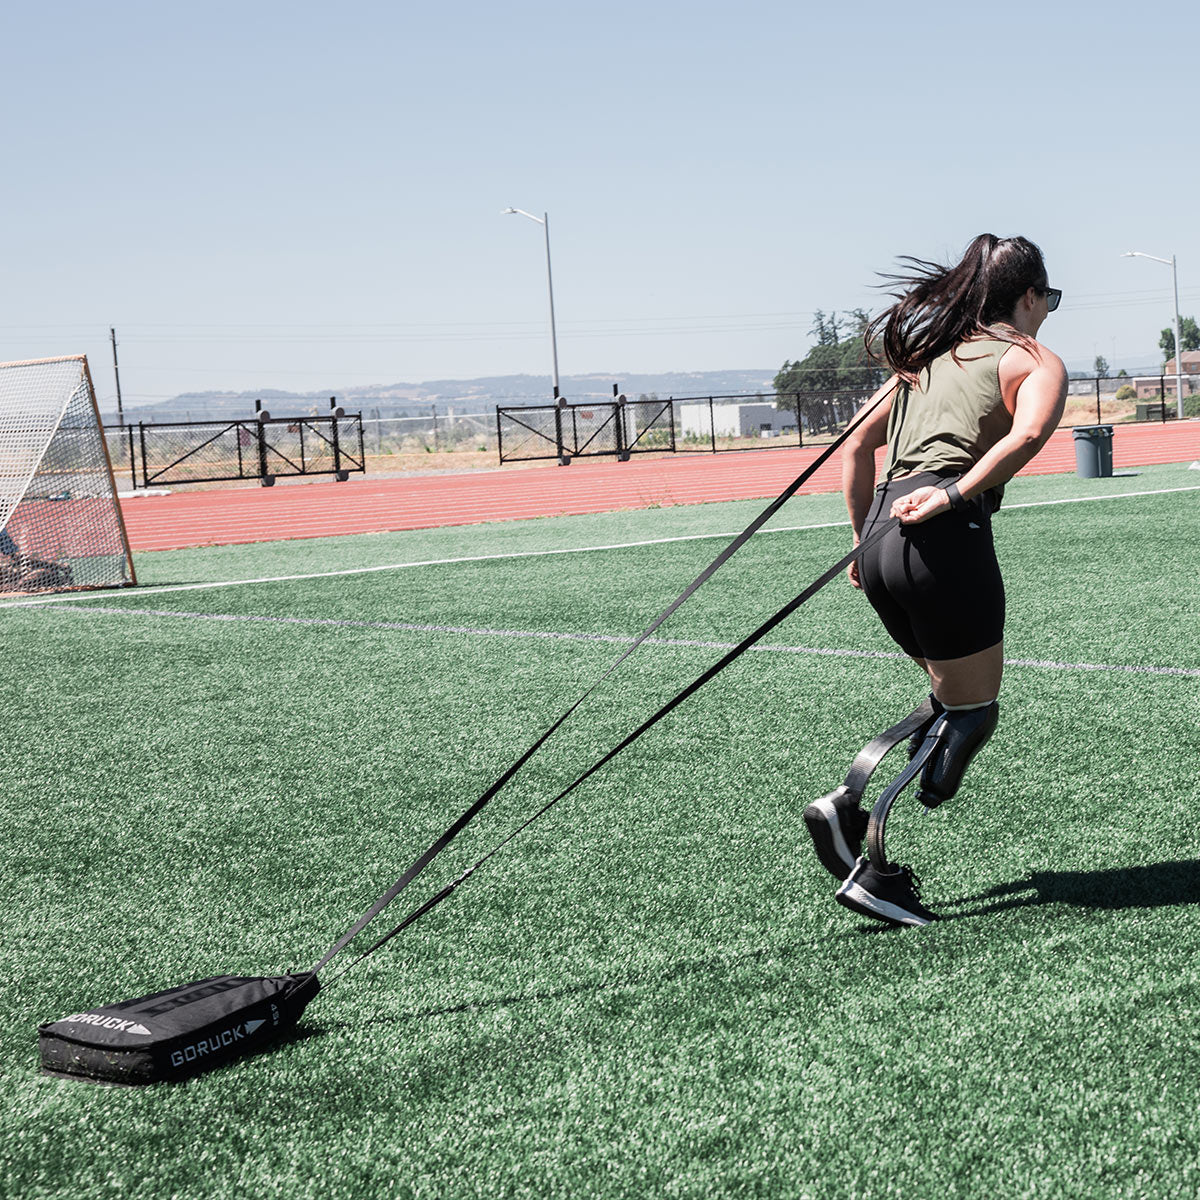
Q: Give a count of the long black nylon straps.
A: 2